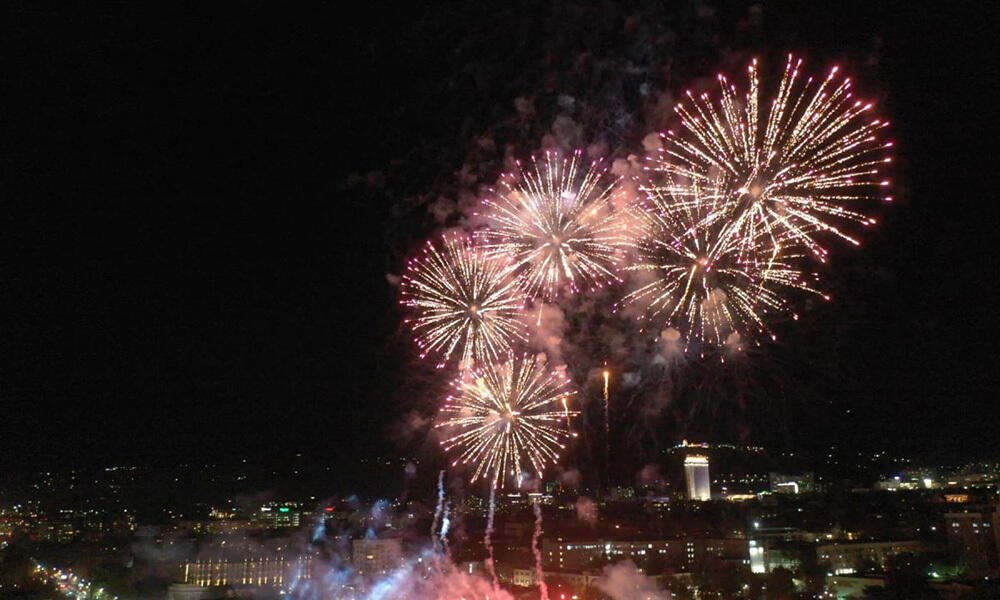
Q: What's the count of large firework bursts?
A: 5